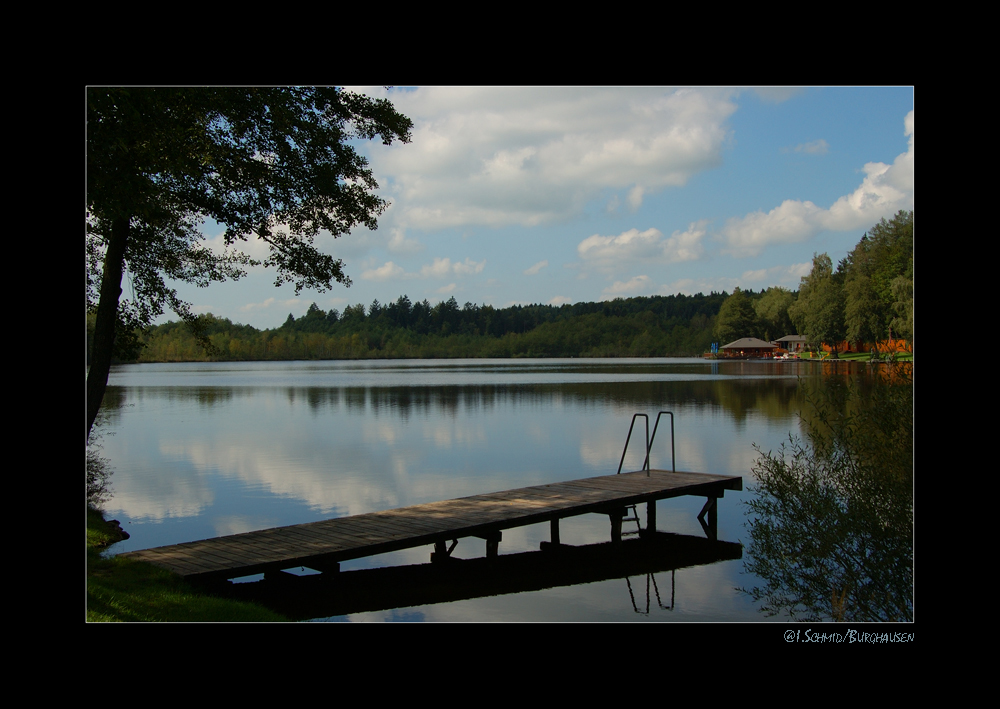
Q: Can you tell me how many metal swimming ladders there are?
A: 1